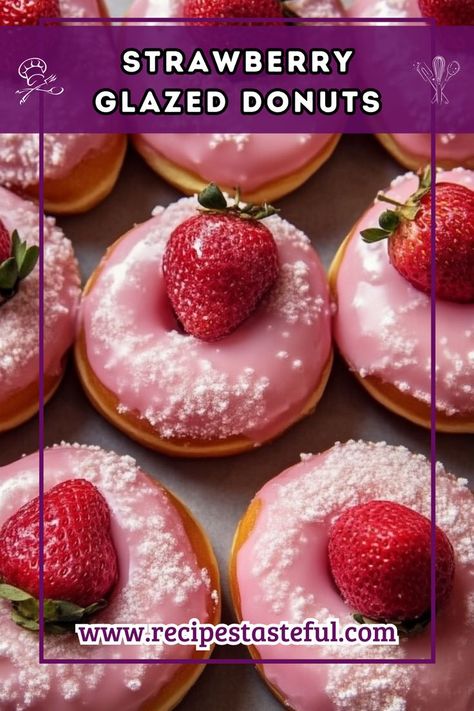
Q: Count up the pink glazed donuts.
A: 8